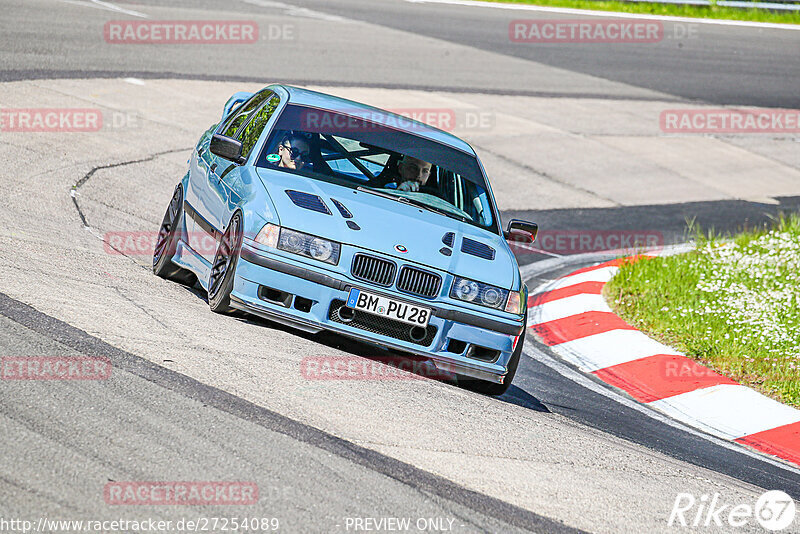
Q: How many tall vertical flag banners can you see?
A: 0